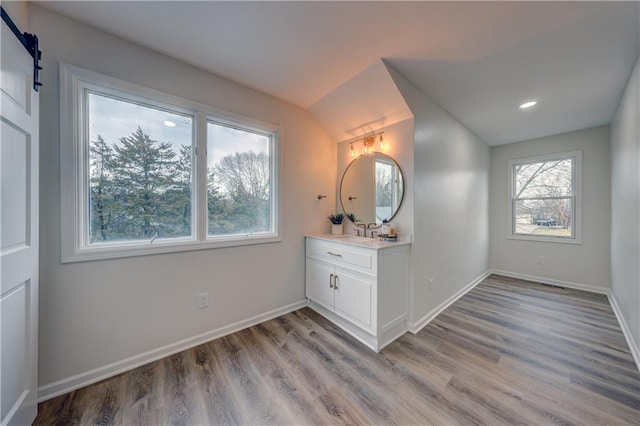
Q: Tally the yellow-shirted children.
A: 0